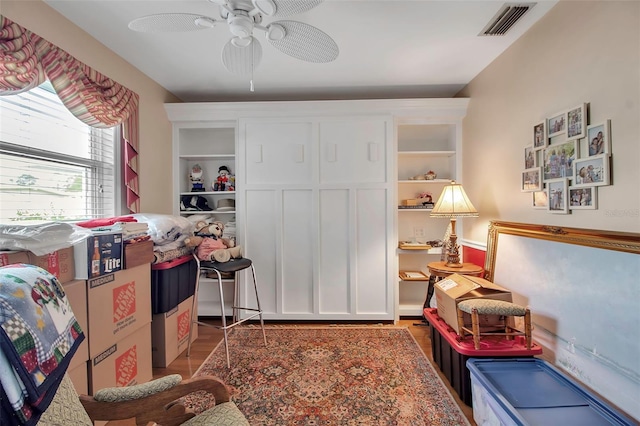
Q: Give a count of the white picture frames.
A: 11